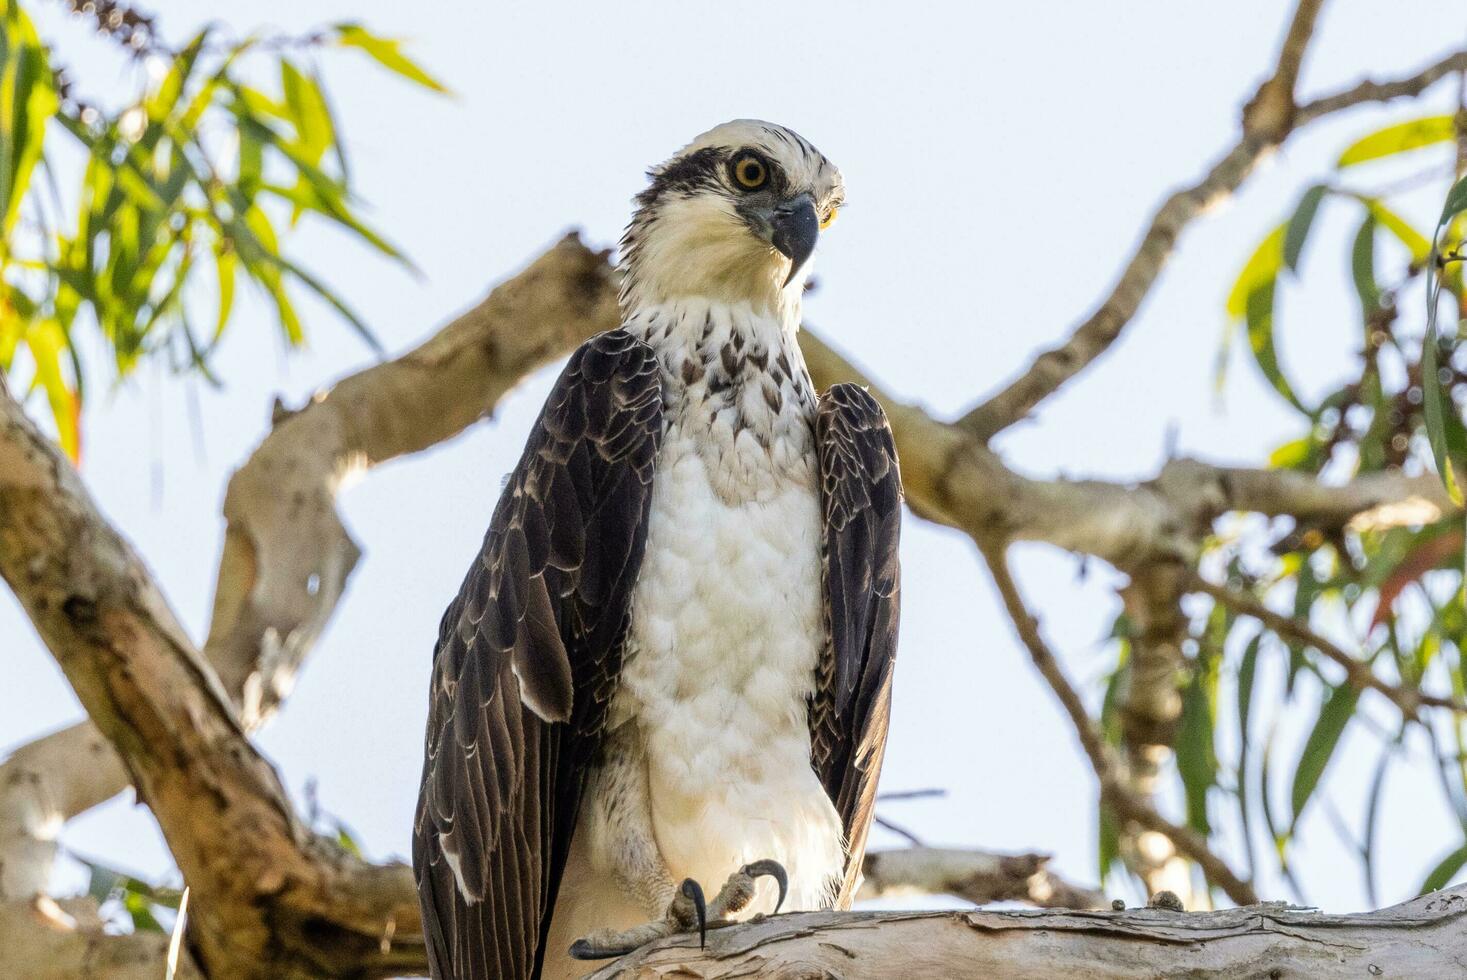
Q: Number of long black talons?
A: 3